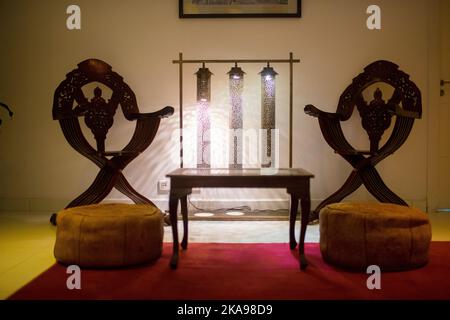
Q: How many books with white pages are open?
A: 0